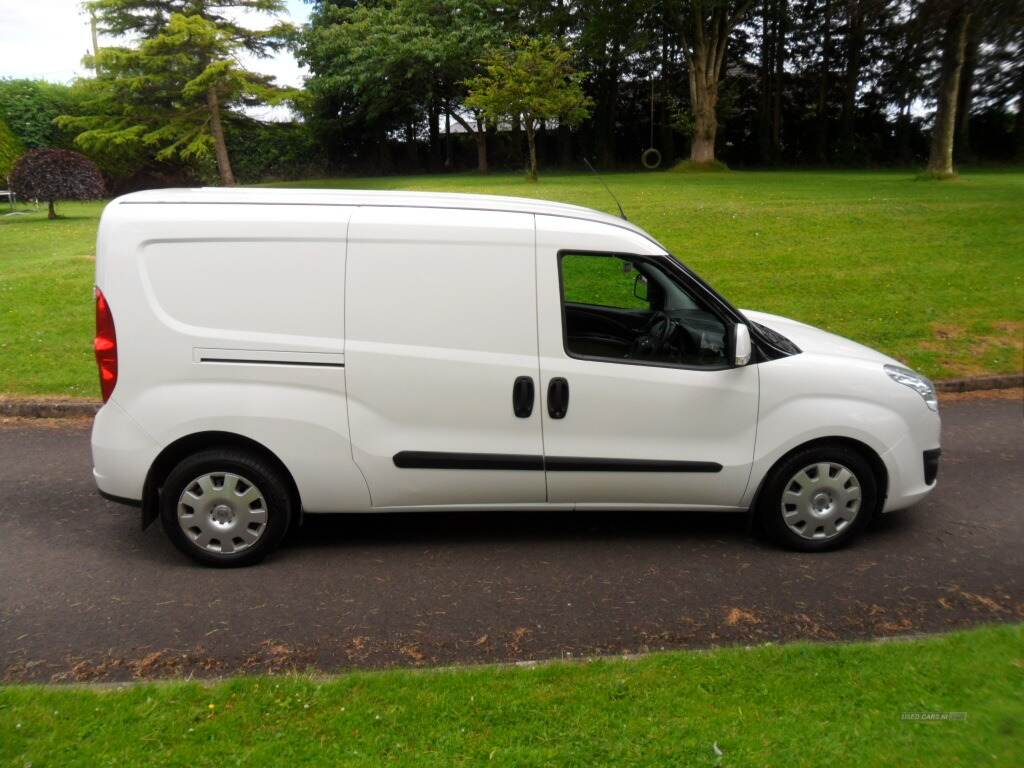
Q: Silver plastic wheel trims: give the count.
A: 2